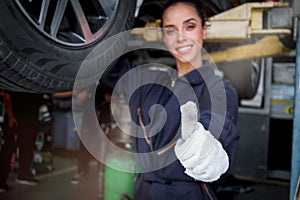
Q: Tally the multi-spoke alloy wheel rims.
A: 1